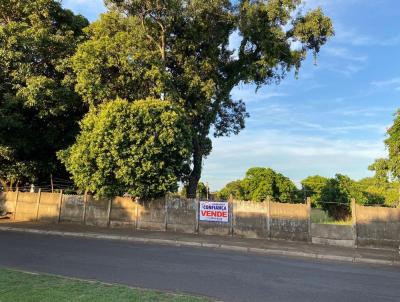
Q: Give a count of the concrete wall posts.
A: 12